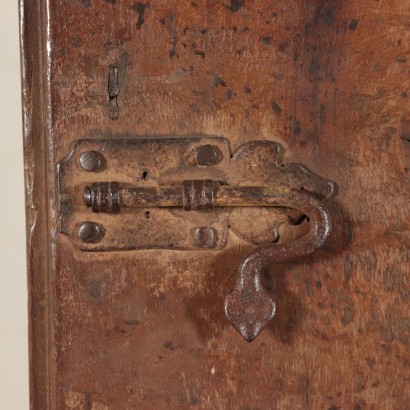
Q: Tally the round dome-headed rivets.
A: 4